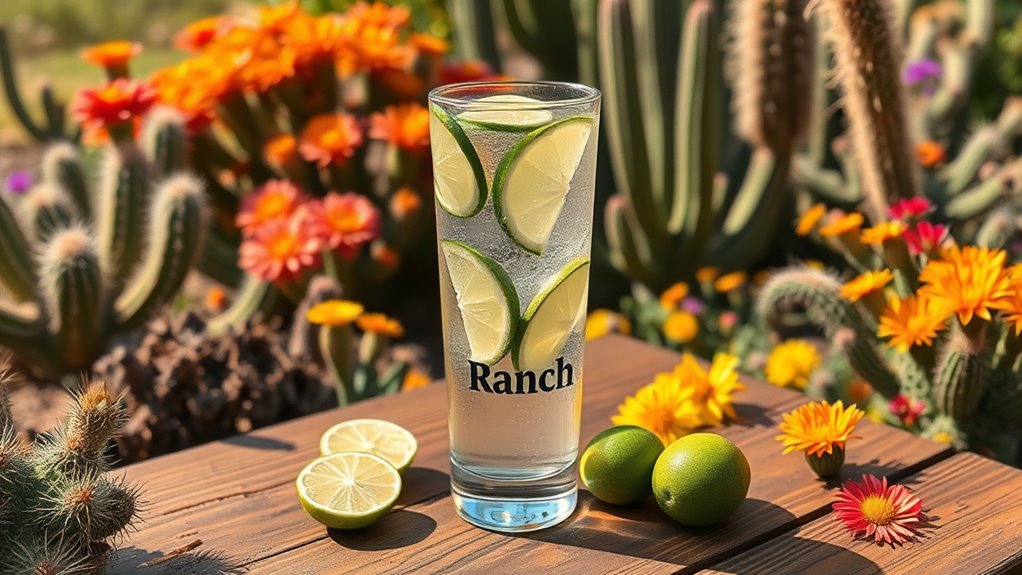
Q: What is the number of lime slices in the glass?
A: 5